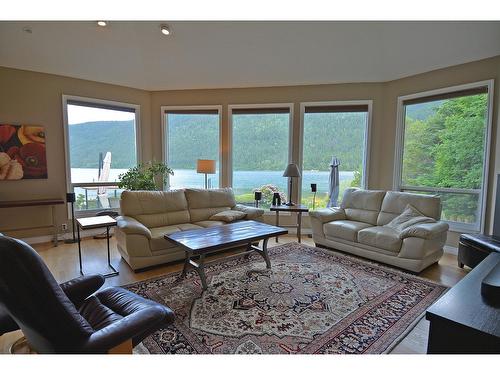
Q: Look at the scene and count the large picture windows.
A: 5